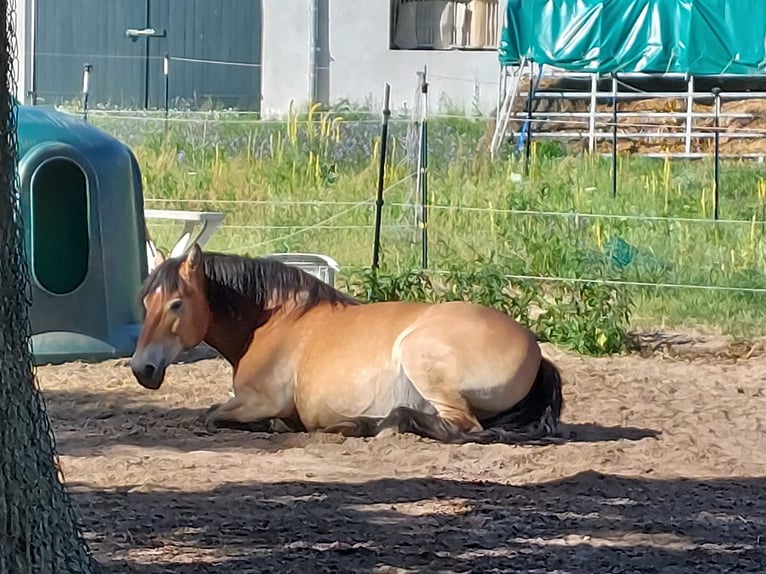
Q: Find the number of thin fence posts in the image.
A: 7